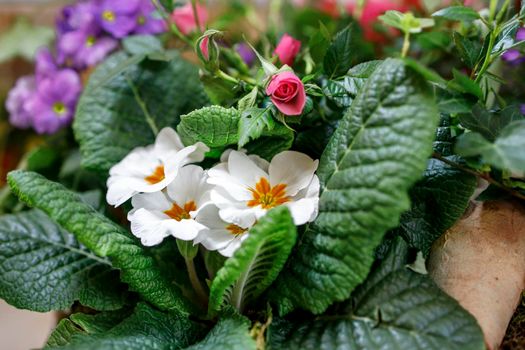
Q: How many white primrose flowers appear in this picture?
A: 4